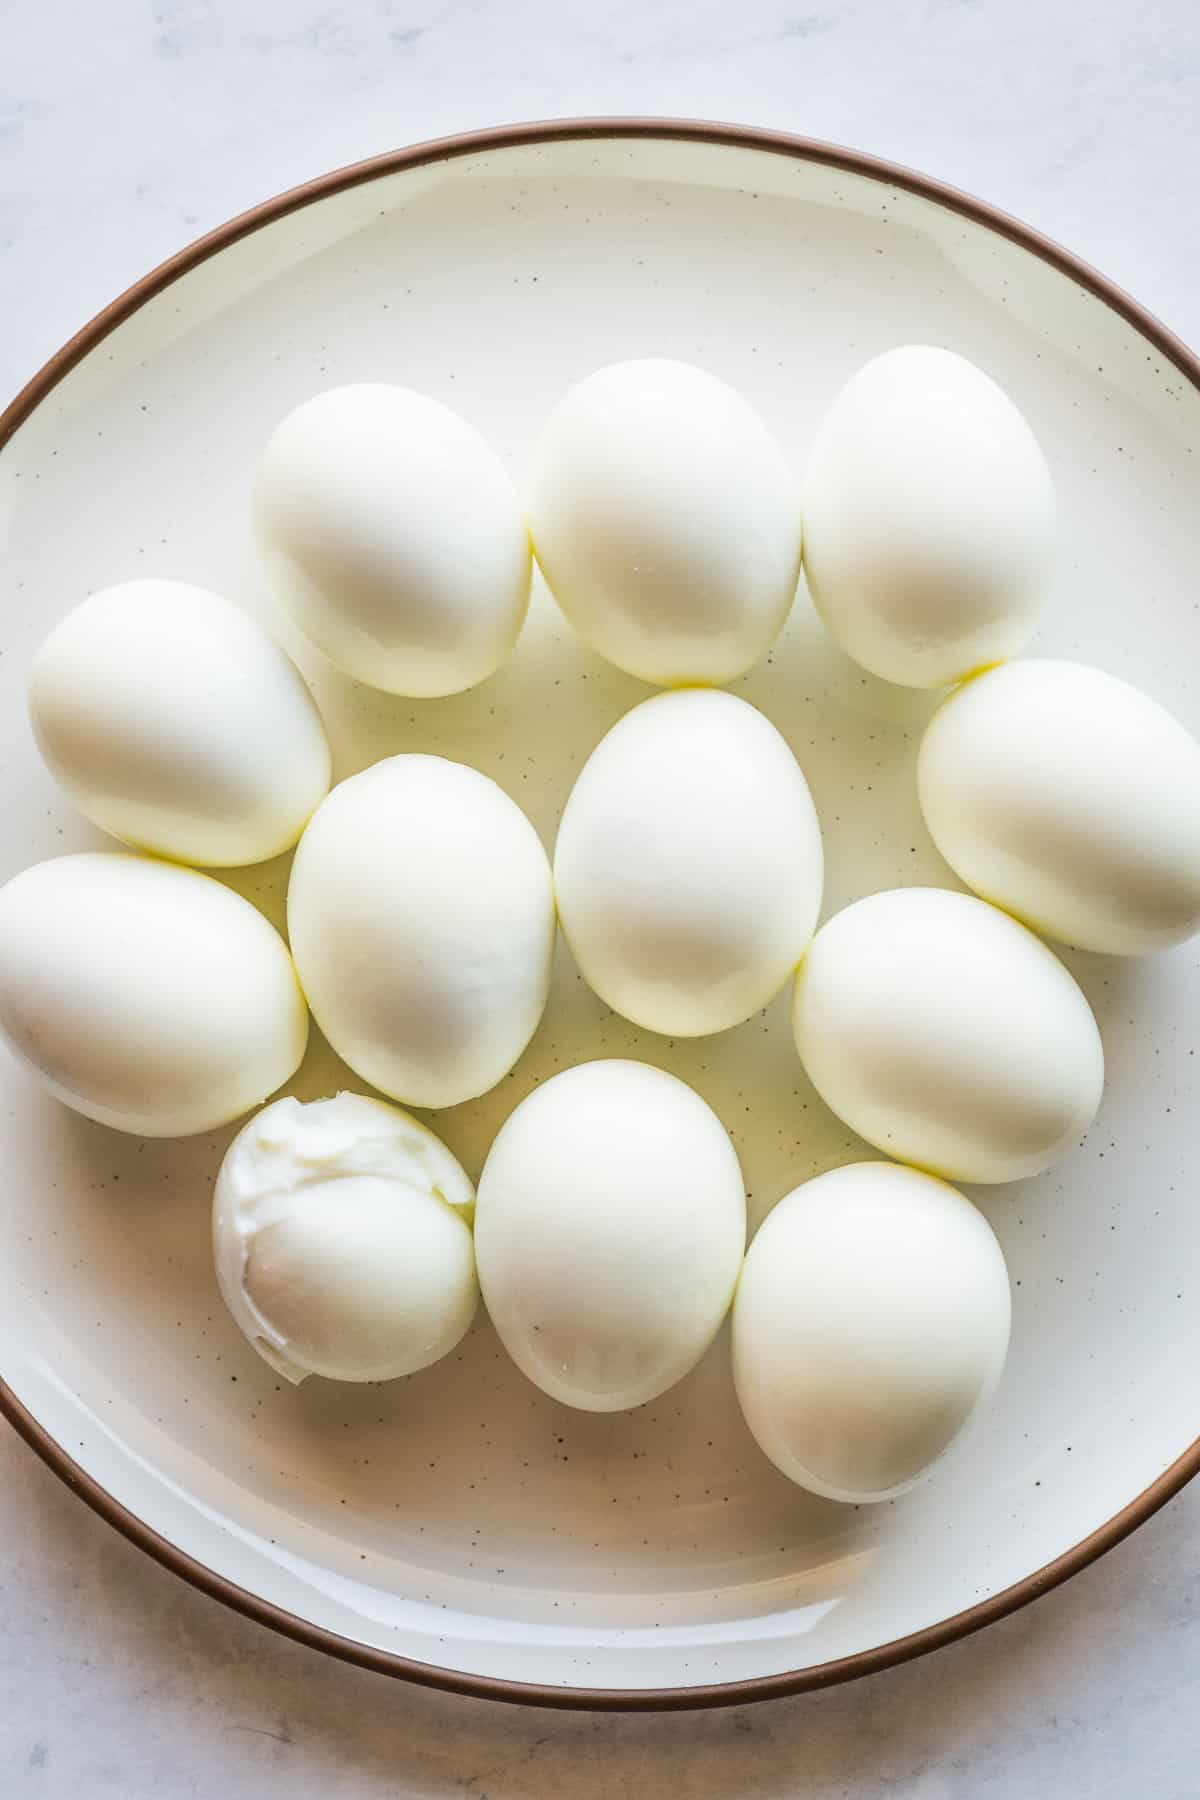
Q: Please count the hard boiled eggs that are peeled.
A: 12